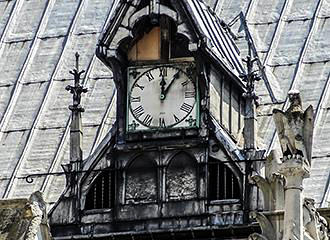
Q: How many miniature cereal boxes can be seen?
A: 0